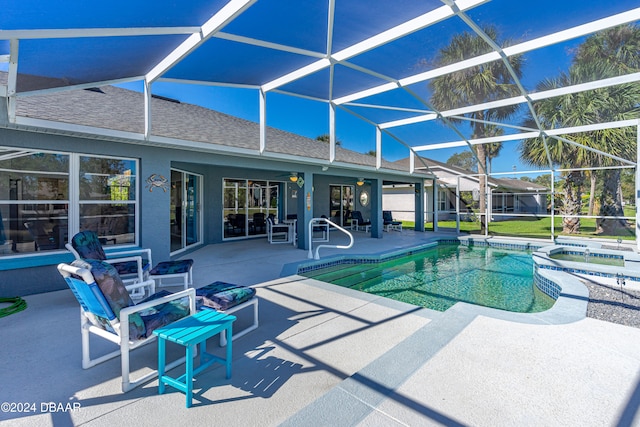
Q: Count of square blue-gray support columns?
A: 3